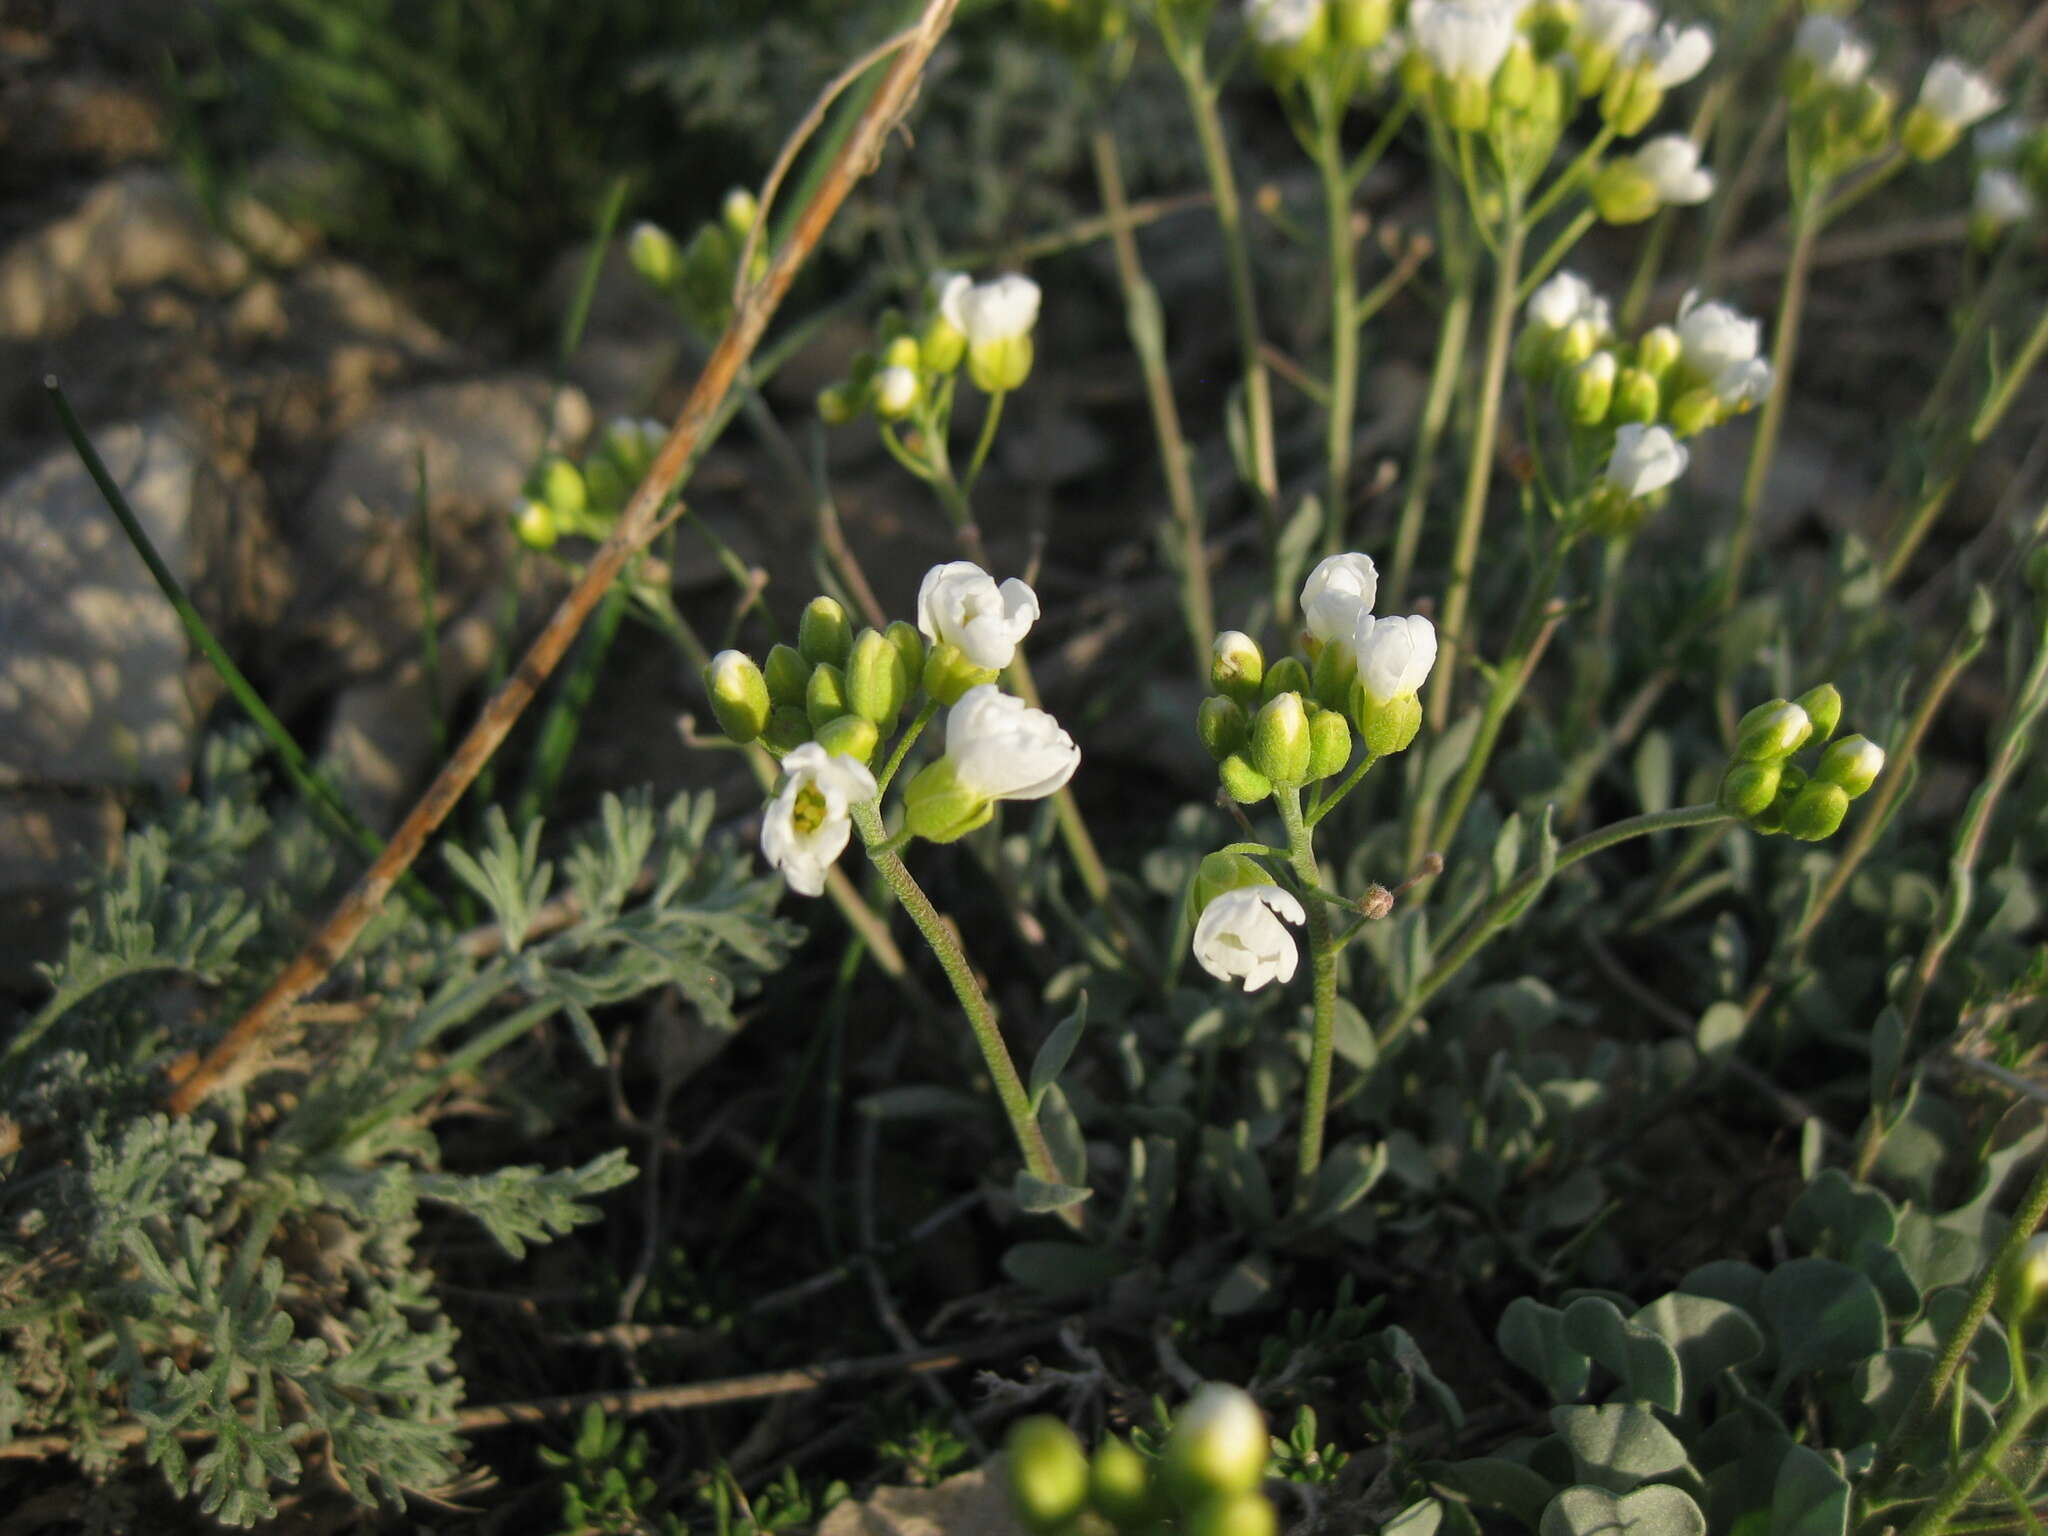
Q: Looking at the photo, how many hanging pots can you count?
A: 0